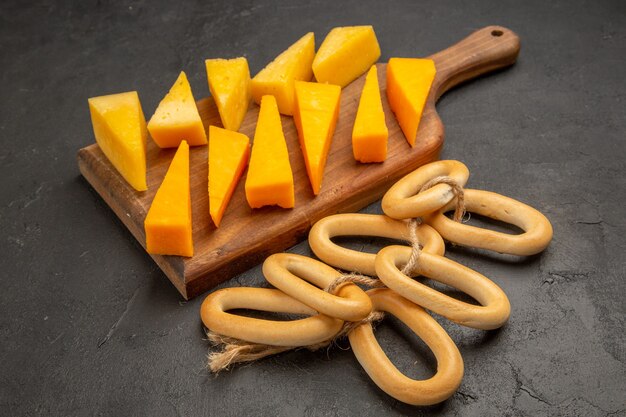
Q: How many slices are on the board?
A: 11